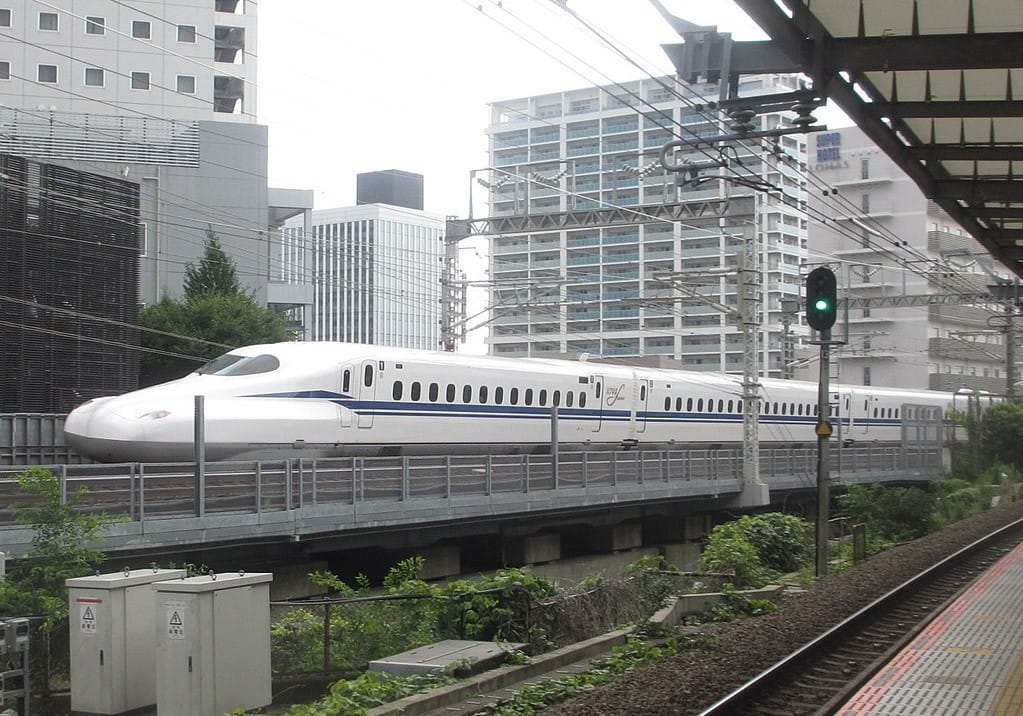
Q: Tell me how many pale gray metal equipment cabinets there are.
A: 2